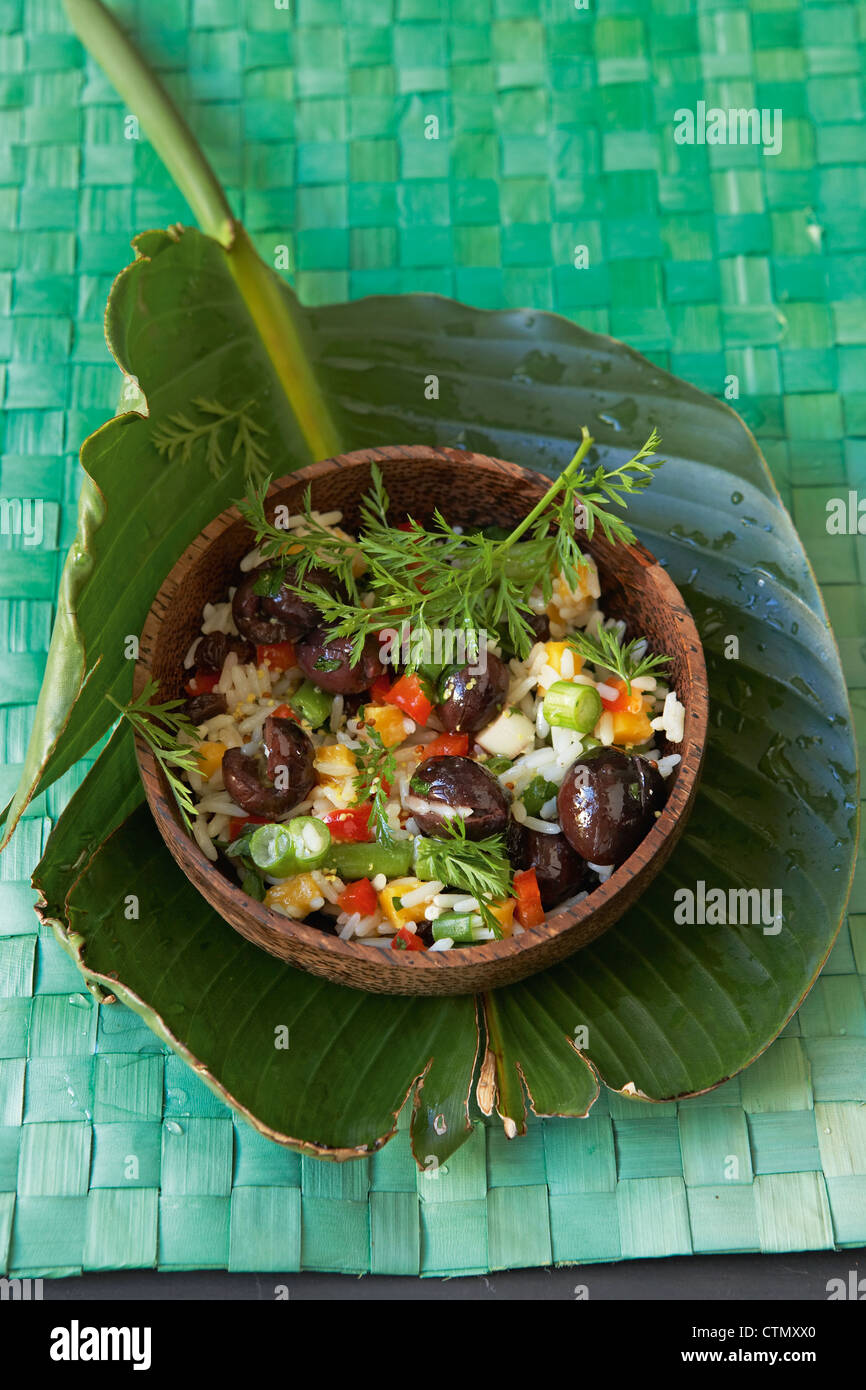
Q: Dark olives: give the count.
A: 7